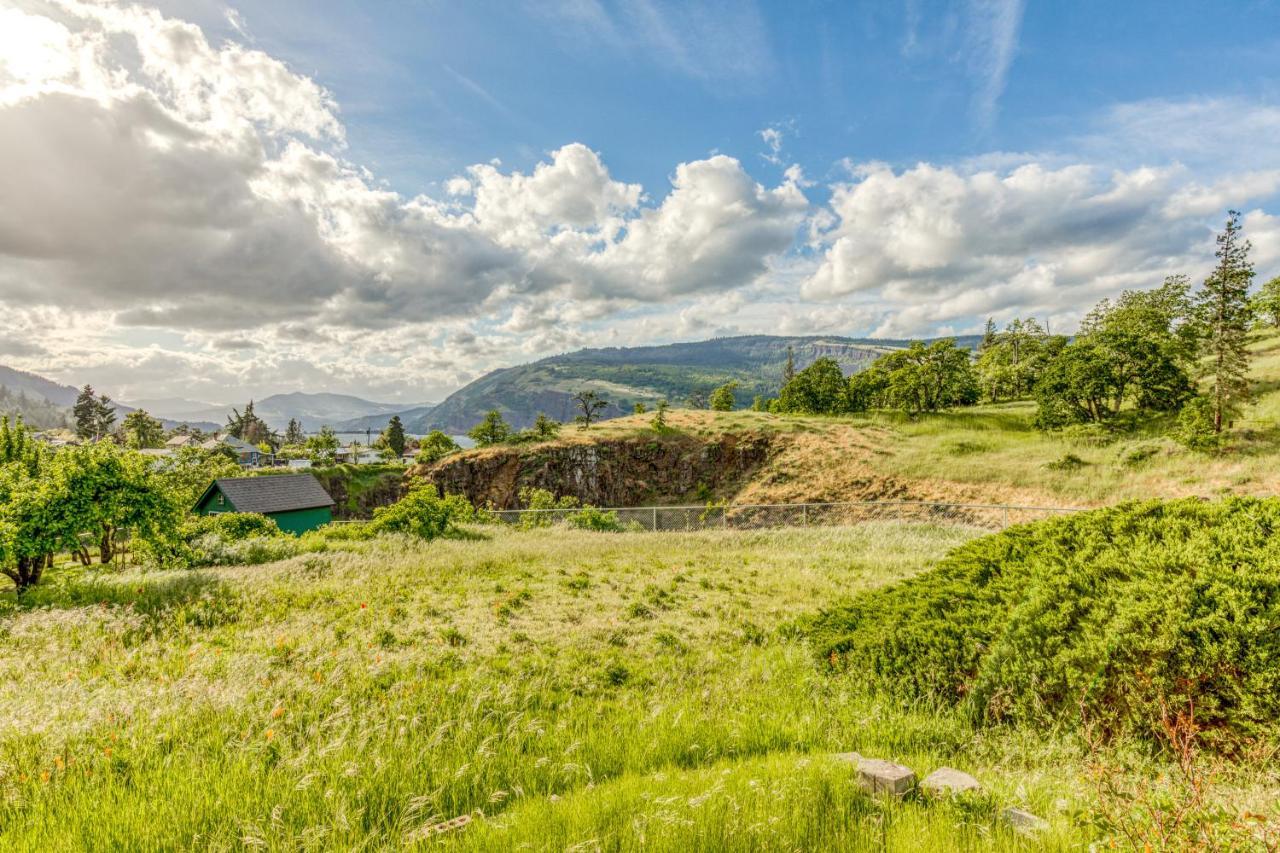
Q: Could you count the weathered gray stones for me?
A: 4